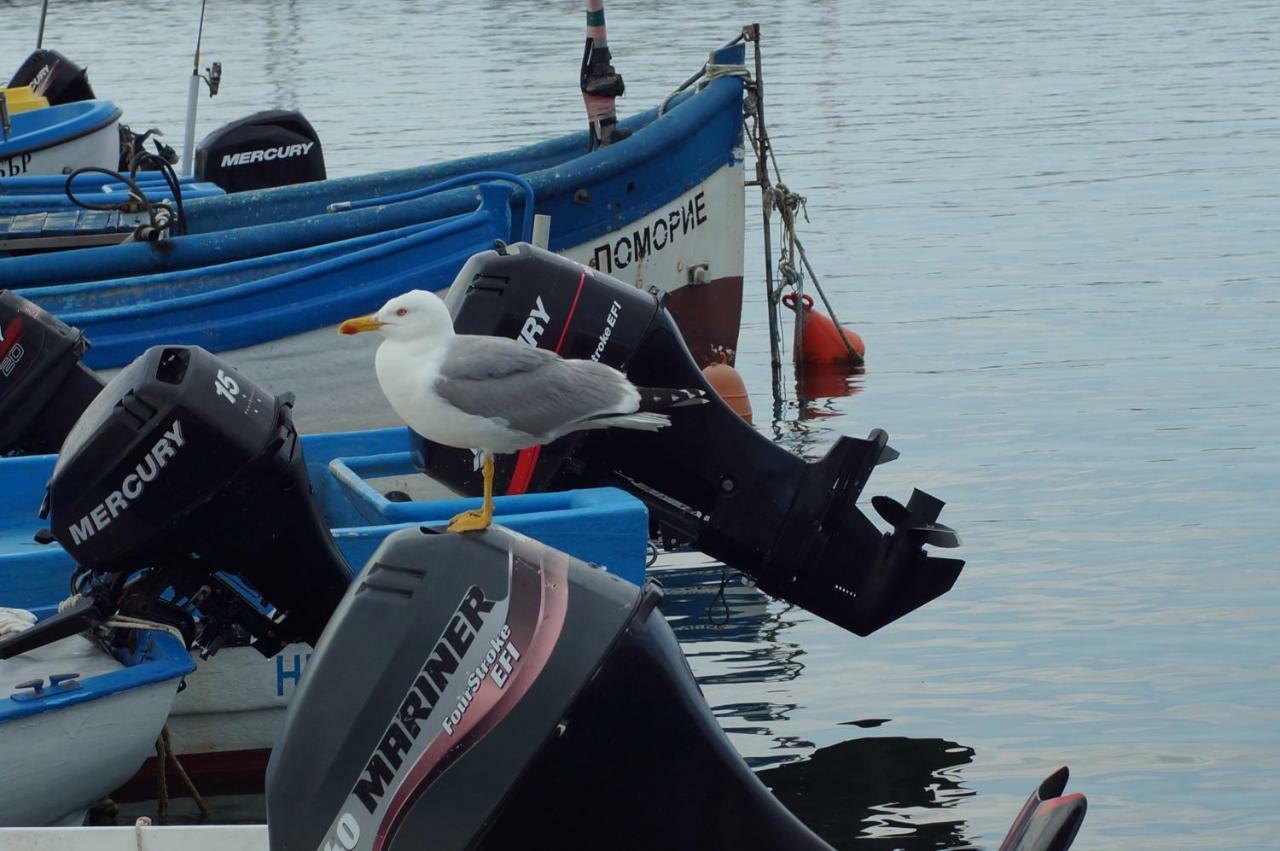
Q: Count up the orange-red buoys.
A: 2